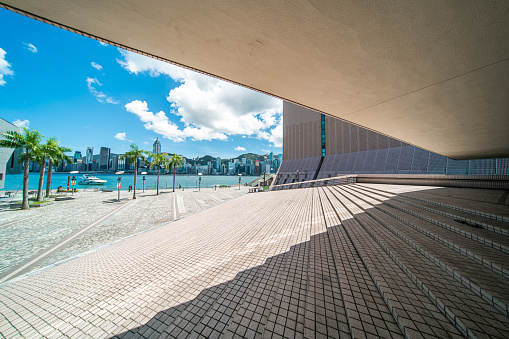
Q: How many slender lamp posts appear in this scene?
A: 5